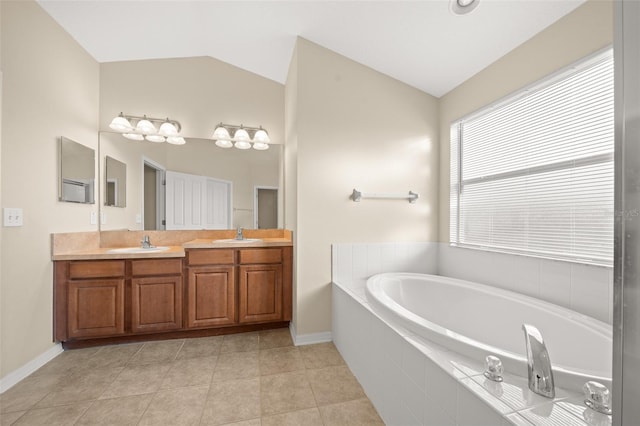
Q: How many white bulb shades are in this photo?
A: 6